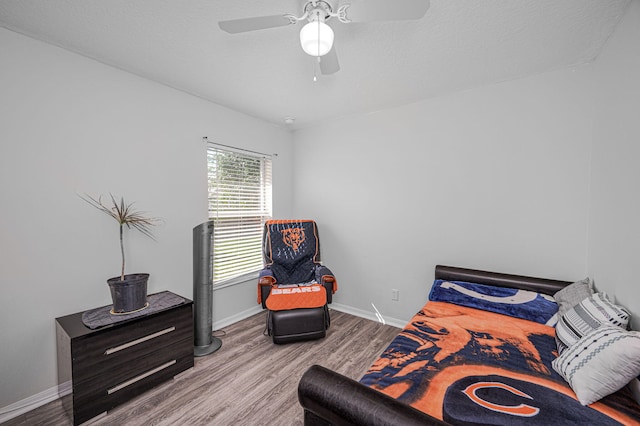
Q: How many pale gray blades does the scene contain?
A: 3